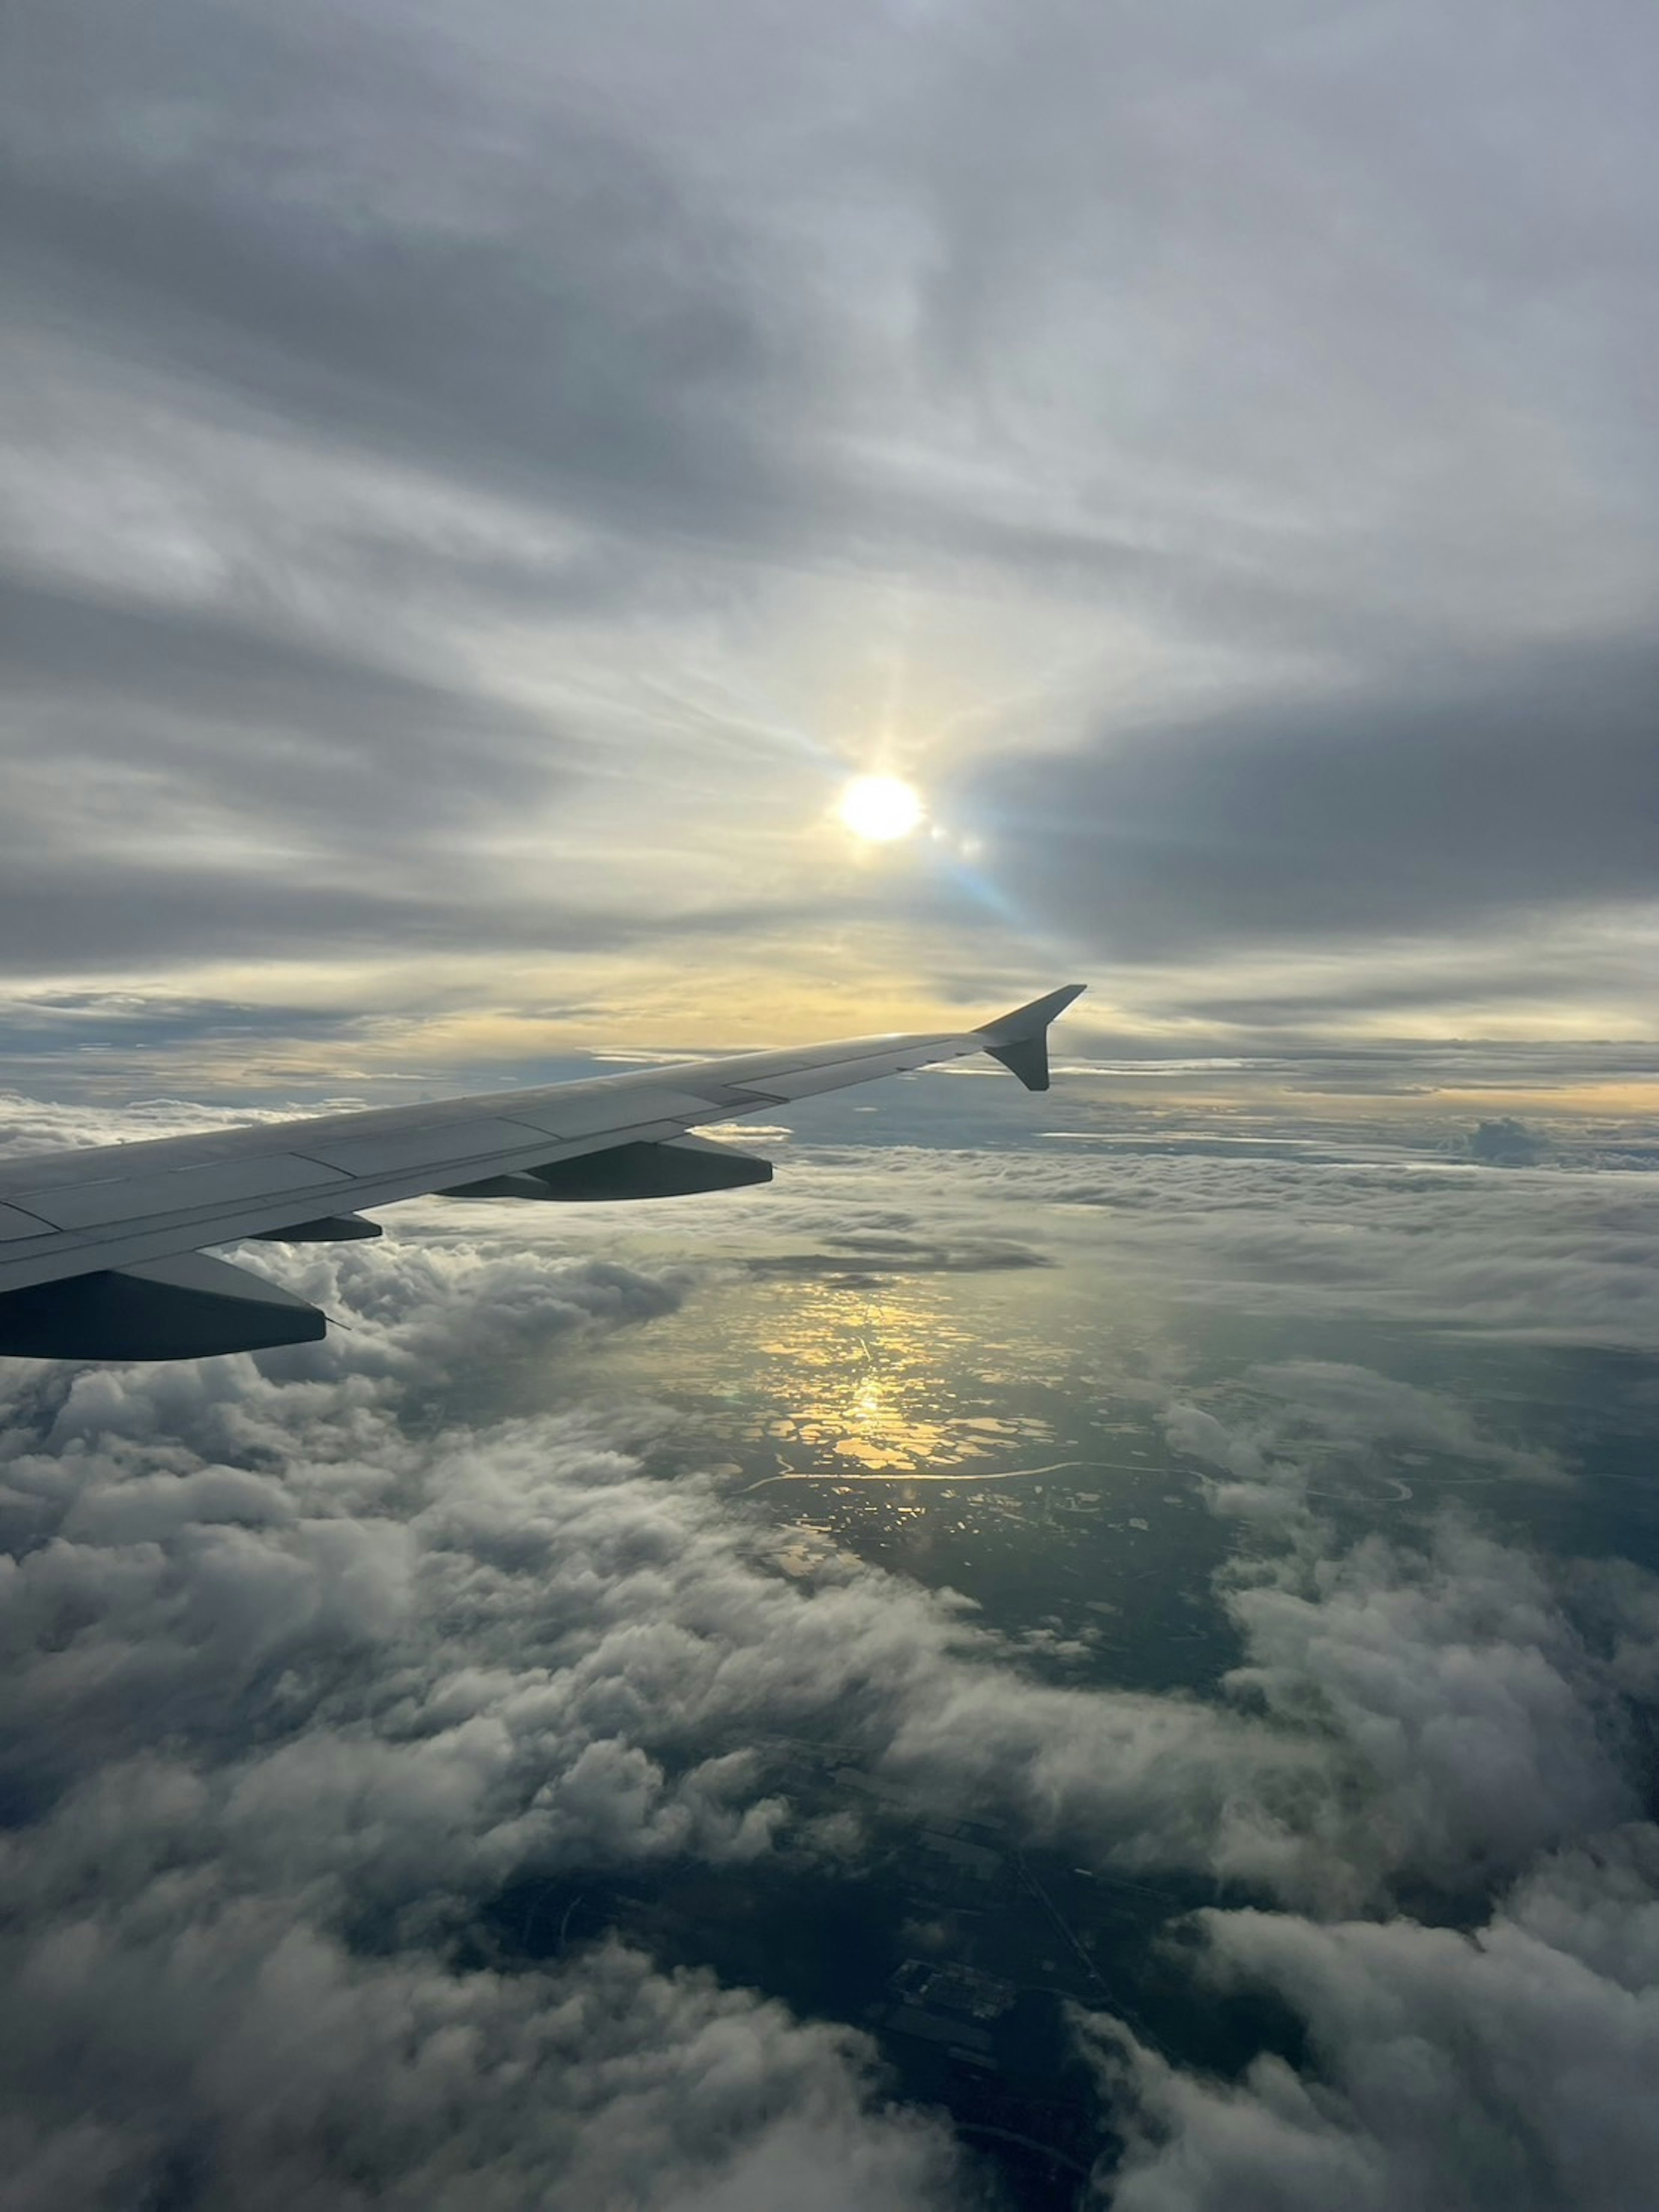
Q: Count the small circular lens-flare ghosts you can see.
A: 2